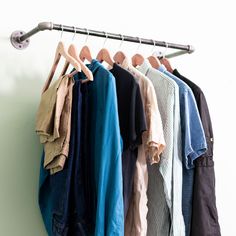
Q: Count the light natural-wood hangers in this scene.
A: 8